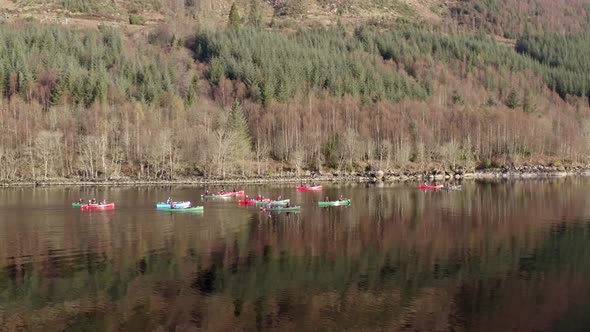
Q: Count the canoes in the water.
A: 13